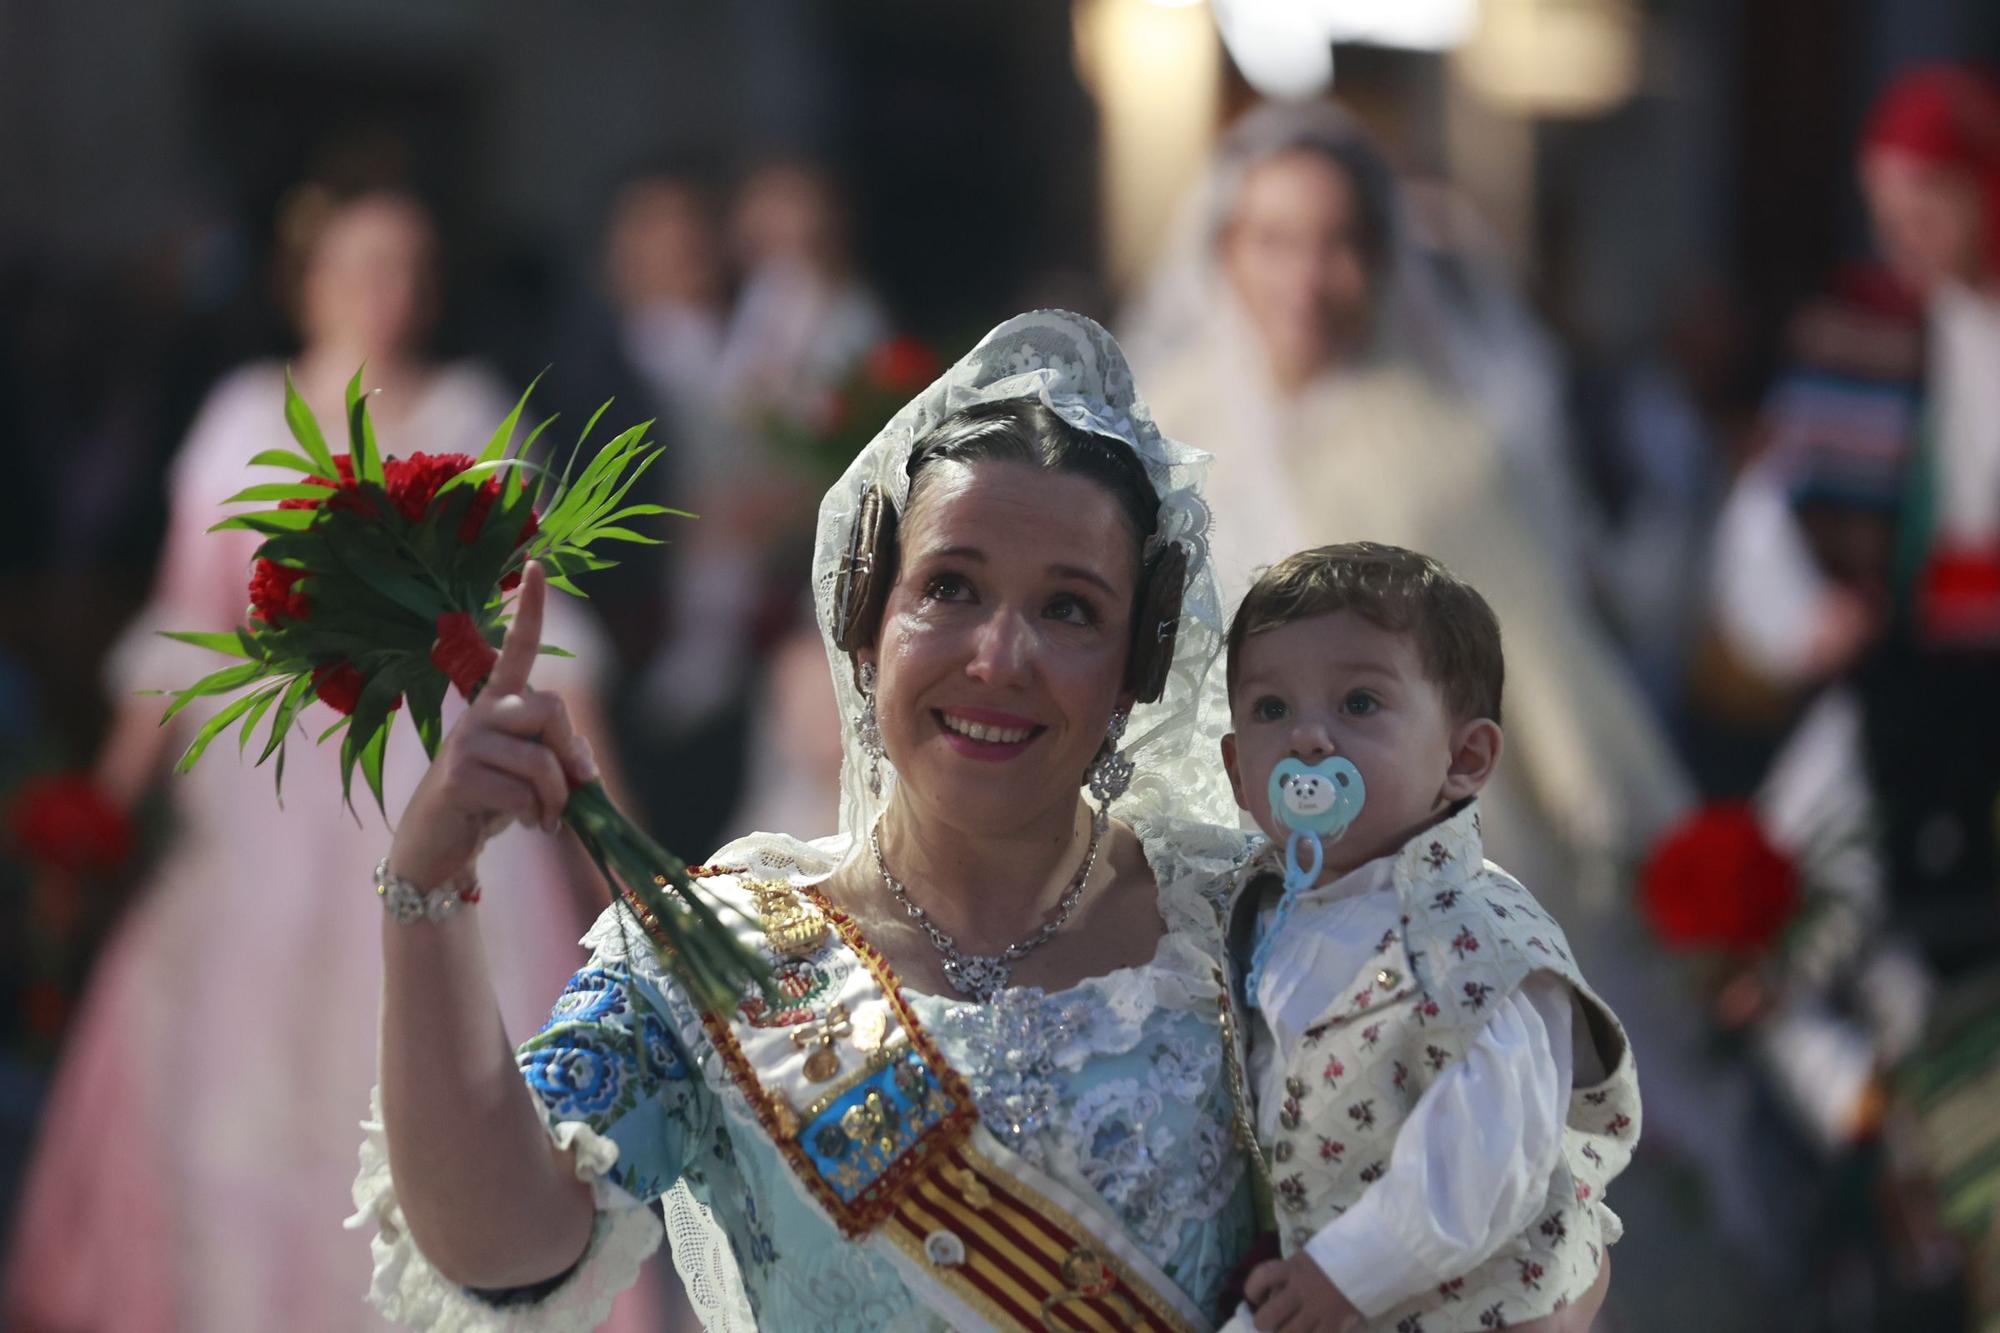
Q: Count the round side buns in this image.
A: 2